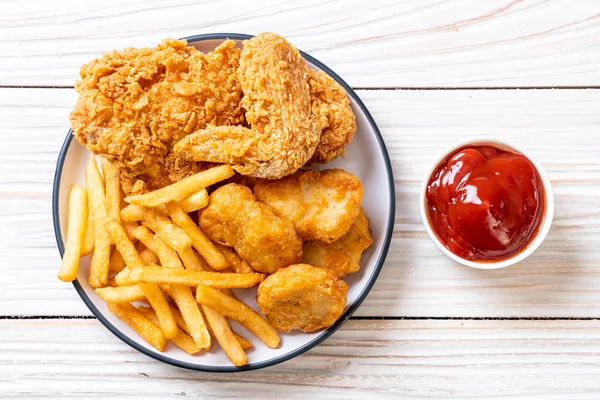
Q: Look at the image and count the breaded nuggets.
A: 4